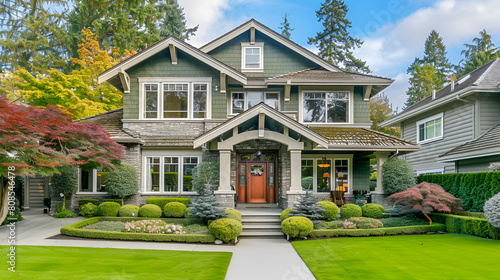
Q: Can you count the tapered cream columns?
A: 3